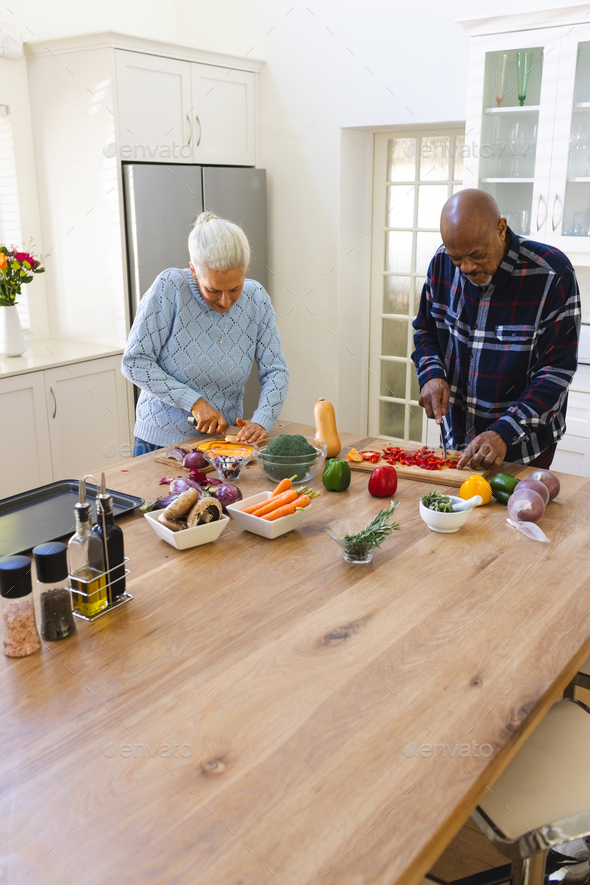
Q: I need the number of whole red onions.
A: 3